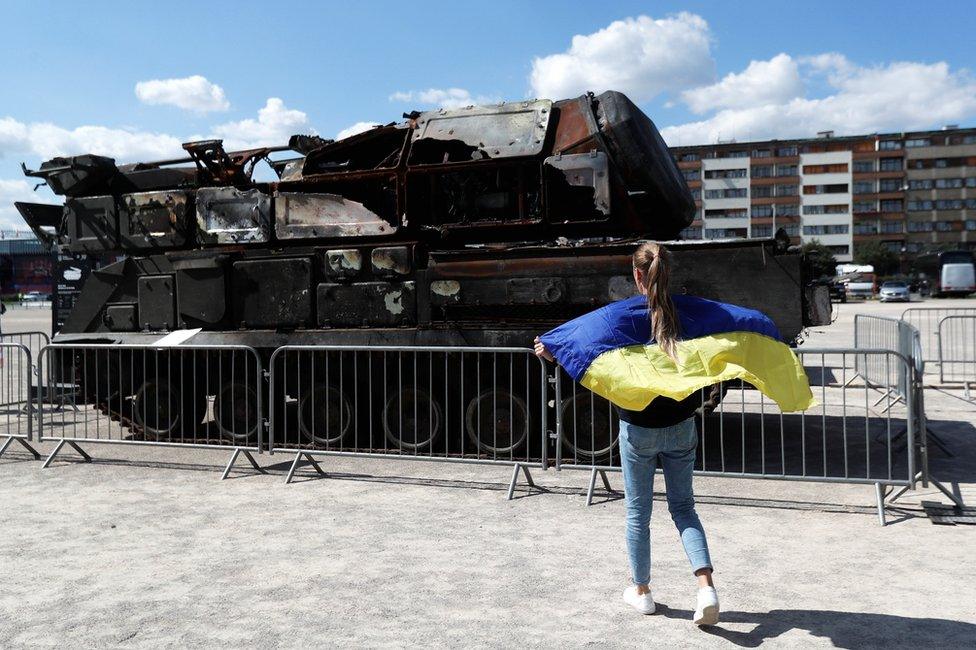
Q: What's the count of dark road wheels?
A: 6